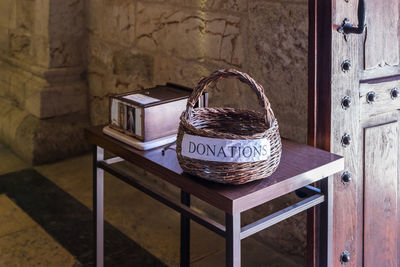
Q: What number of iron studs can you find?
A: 7